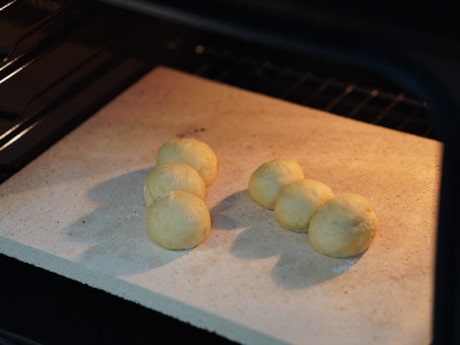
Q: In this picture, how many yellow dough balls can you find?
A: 6